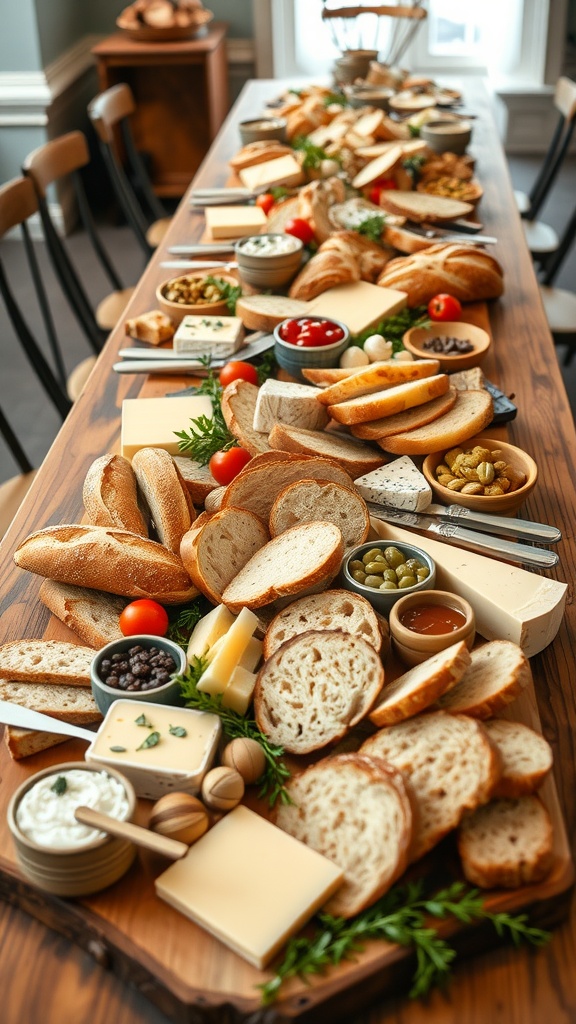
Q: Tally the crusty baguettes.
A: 3